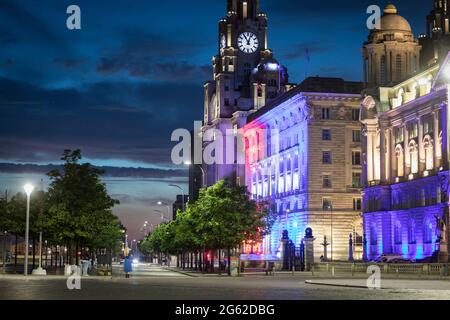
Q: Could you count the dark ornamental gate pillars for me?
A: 2